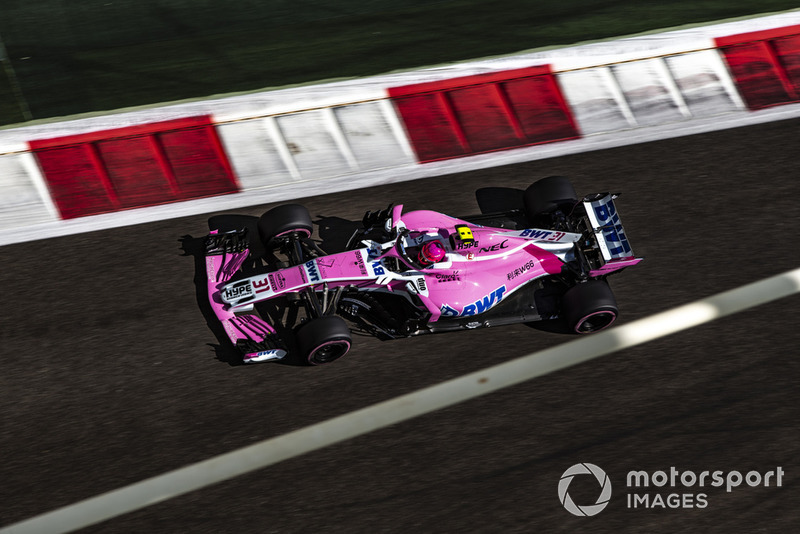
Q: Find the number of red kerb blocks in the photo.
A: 3